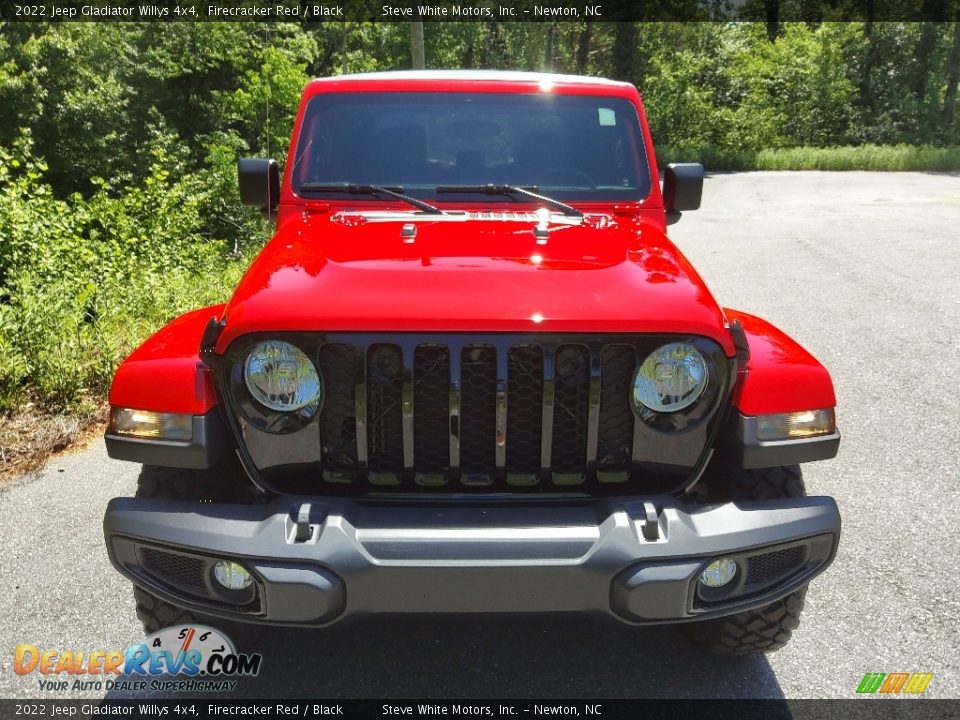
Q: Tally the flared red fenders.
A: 2